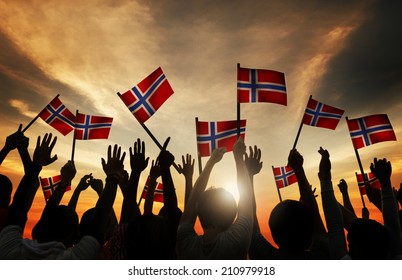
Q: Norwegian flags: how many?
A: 11